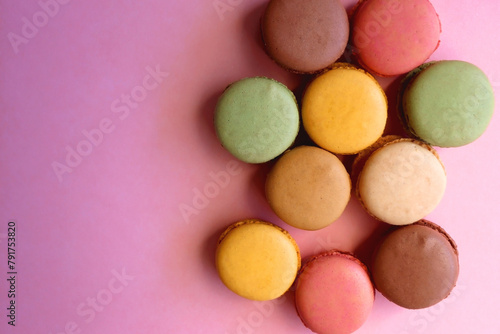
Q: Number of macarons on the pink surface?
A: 10